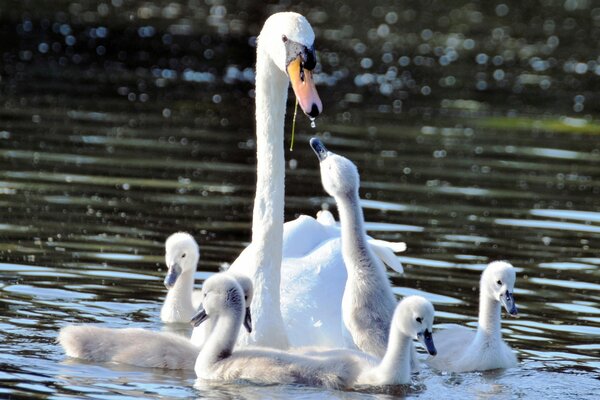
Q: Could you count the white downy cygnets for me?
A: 6